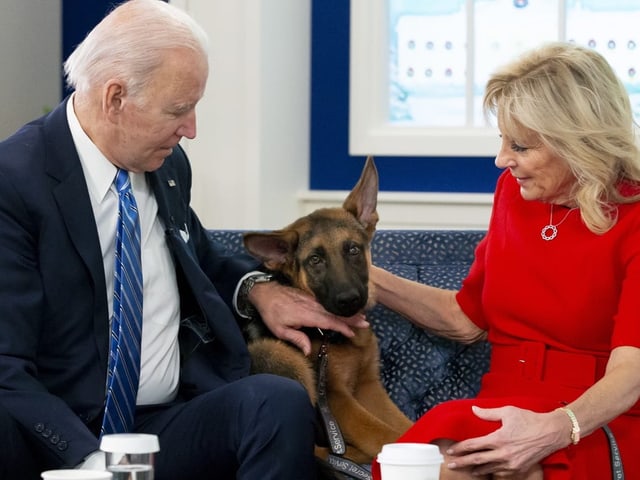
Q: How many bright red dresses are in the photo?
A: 1